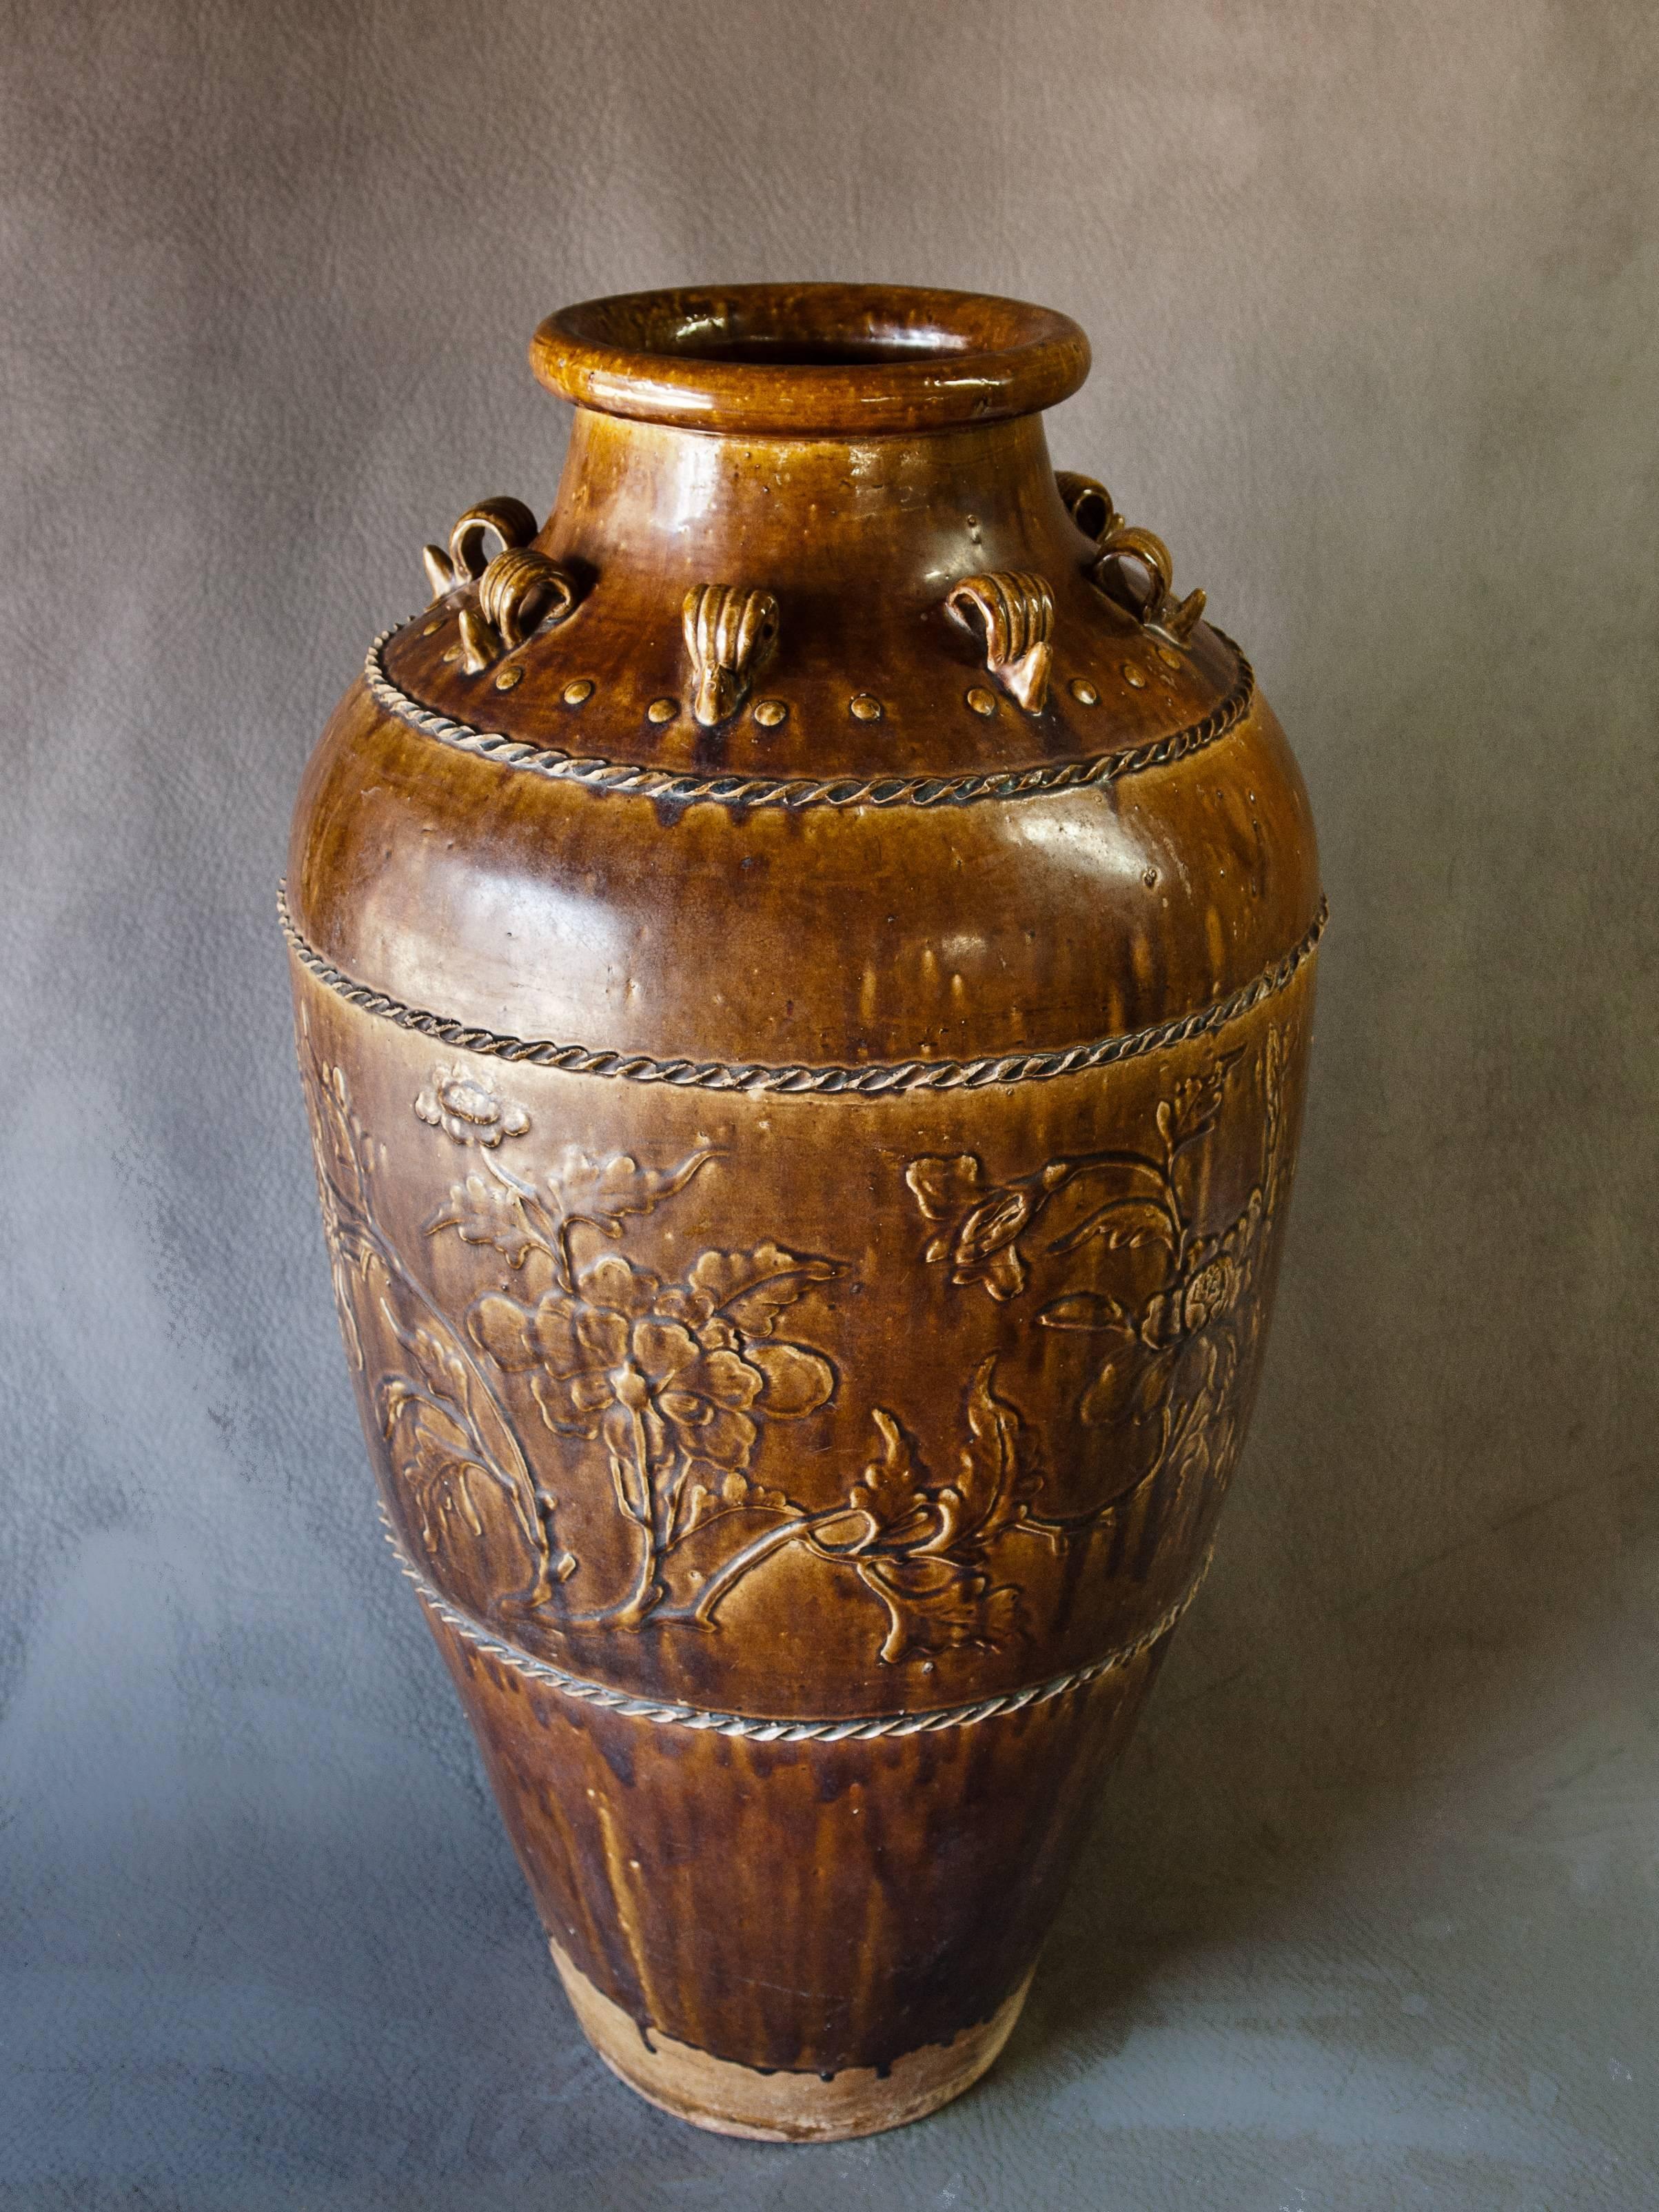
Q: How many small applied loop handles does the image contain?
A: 6